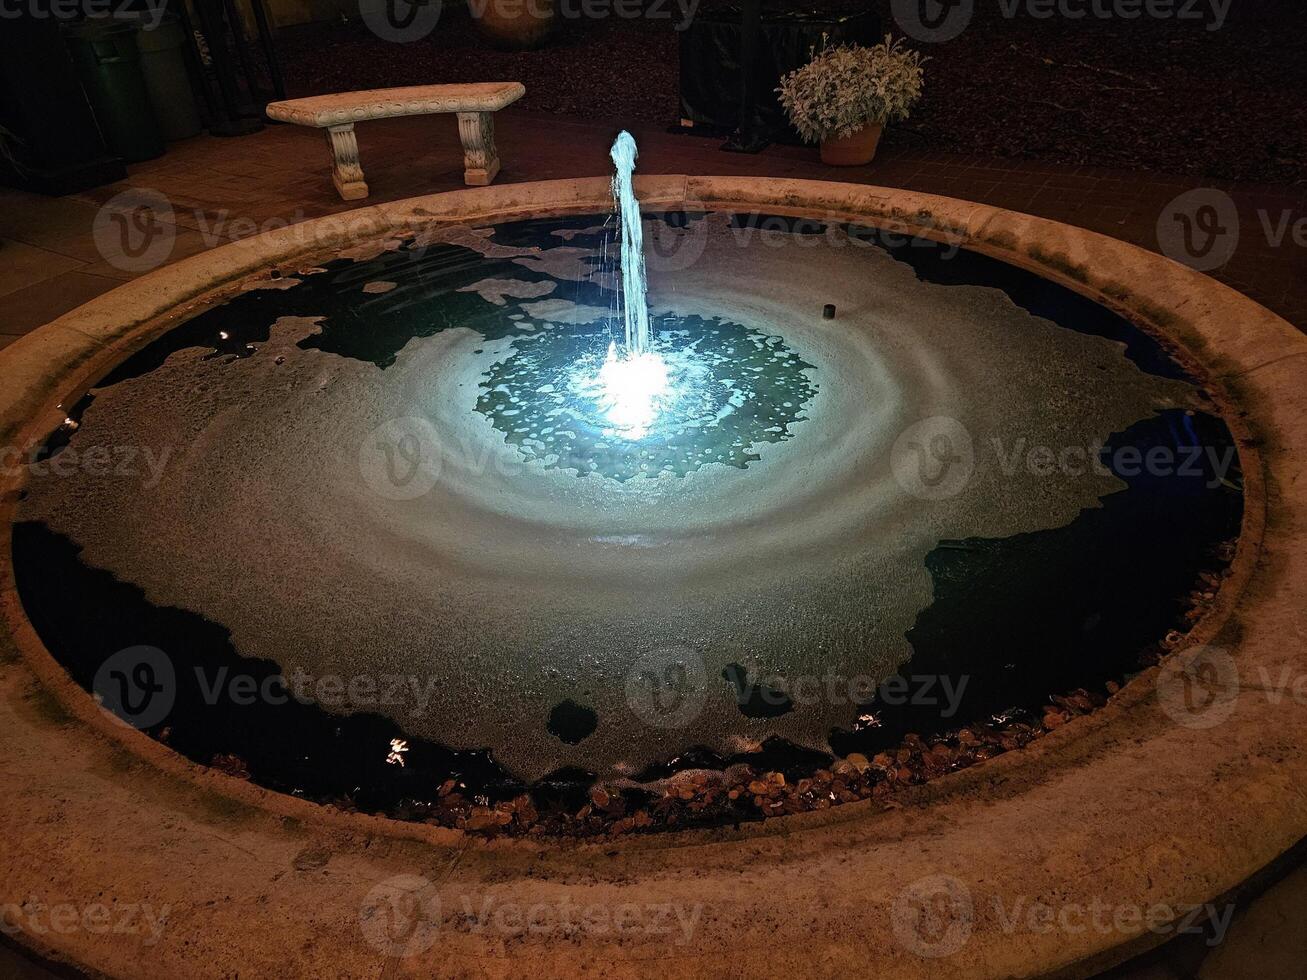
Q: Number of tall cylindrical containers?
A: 2